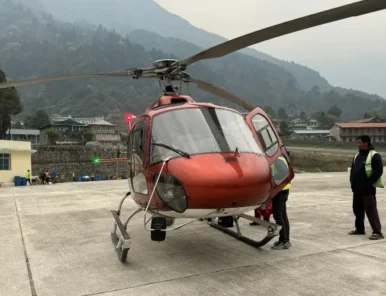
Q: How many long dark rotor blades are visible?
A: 3